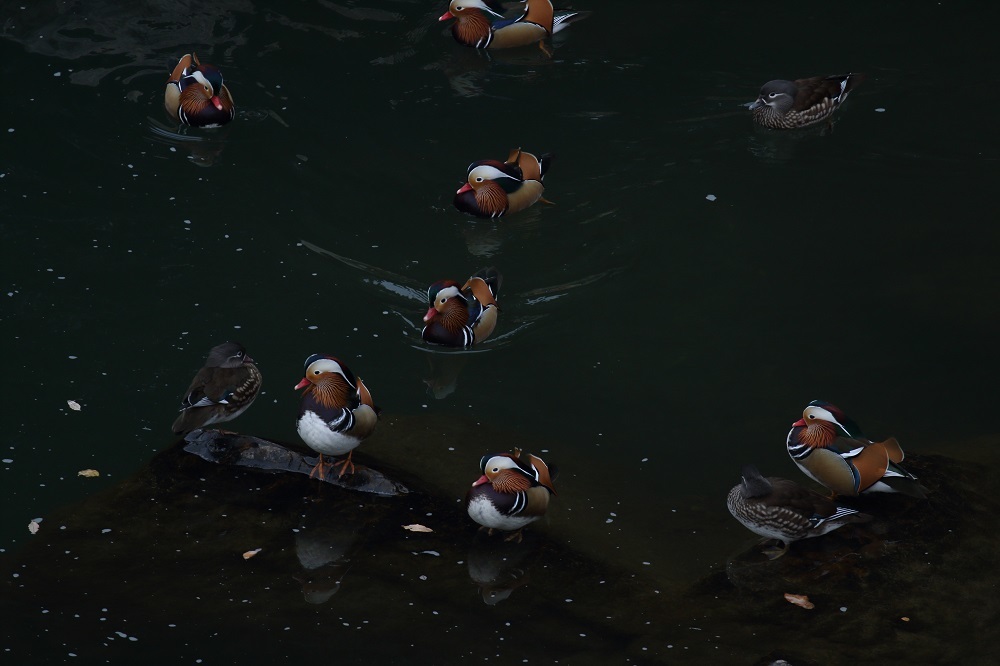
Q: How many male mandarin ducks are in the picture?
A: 7